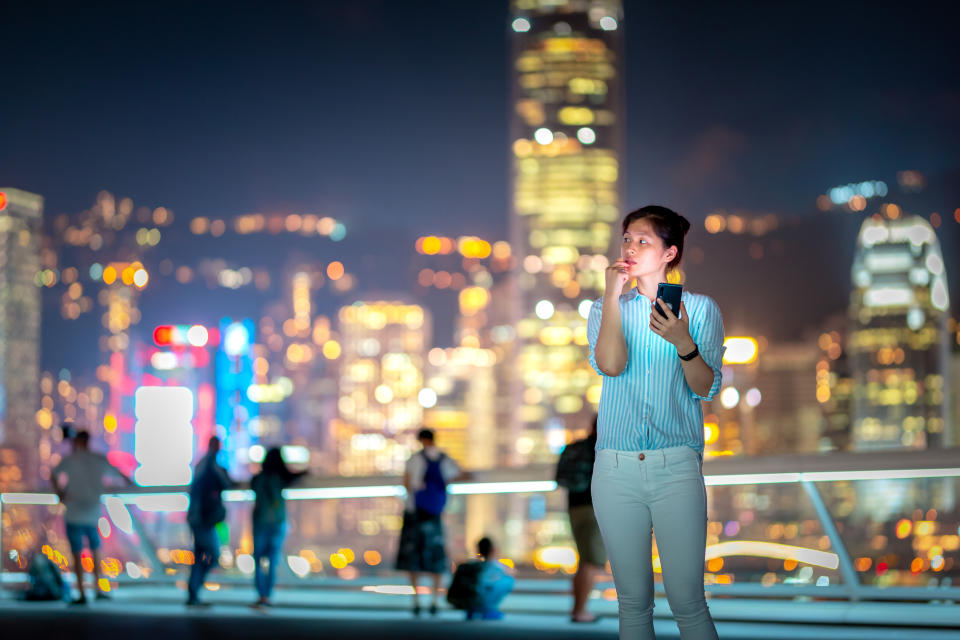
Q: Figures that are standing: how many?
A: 6